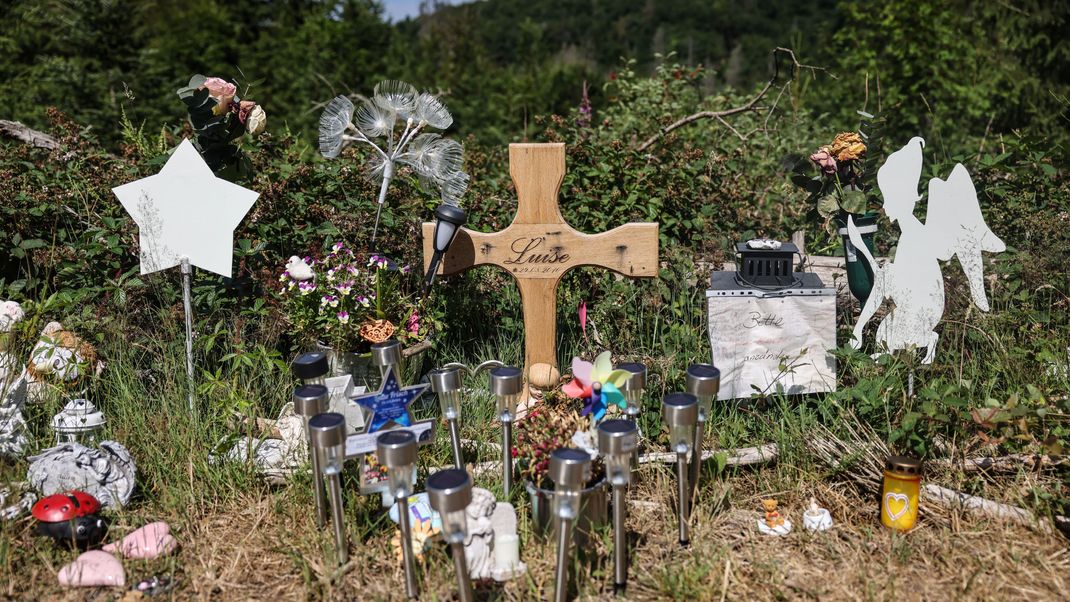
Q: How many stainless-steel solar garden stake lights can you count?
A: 12